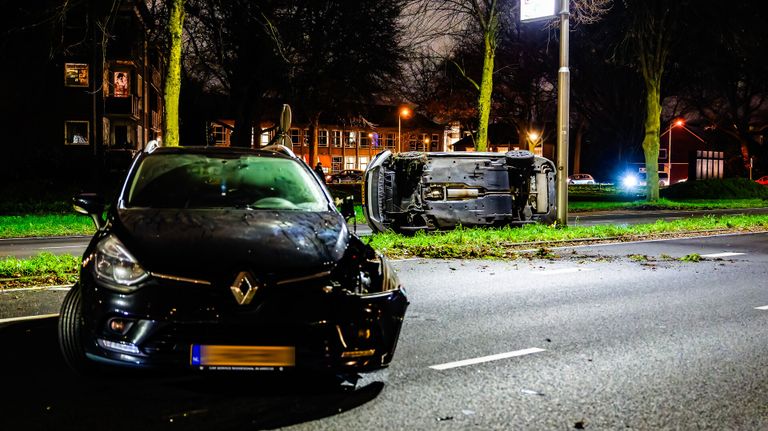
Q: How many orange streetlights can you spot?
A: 3